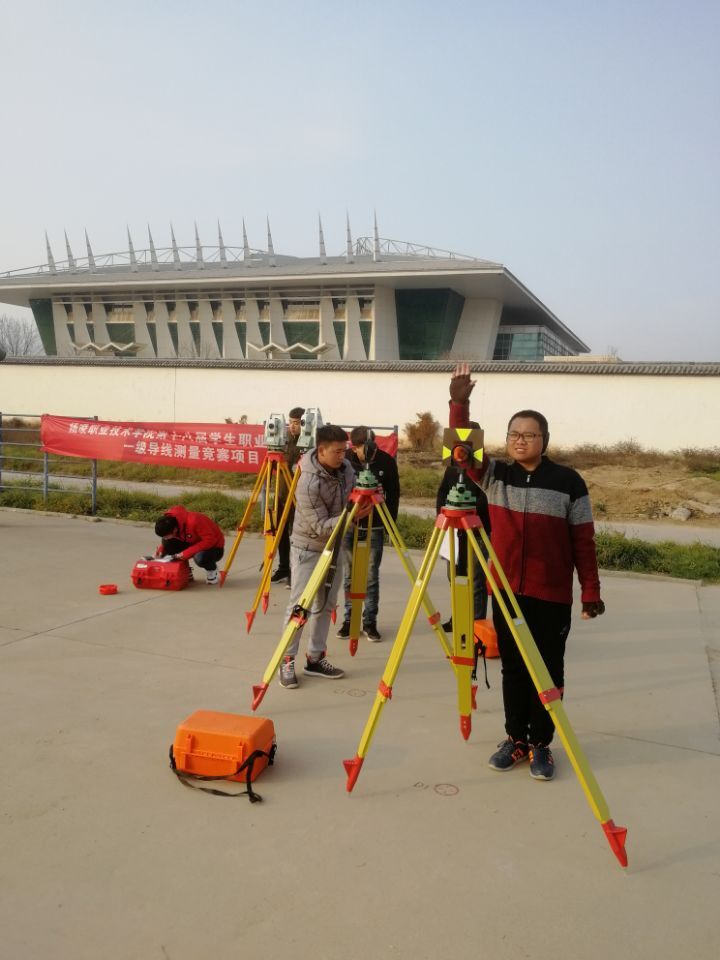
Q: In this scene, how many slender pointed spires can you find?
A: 13